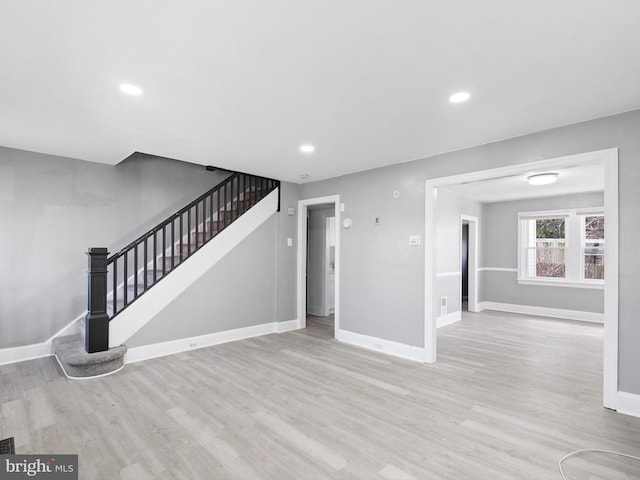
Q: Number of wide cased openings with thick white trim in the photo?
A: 1